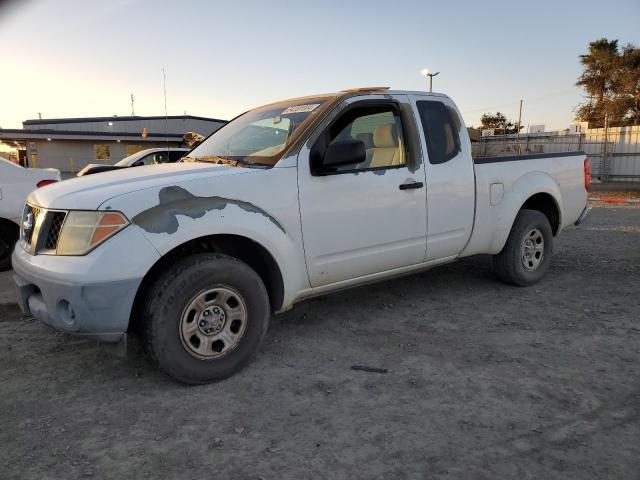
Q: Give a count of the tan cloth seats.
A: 1